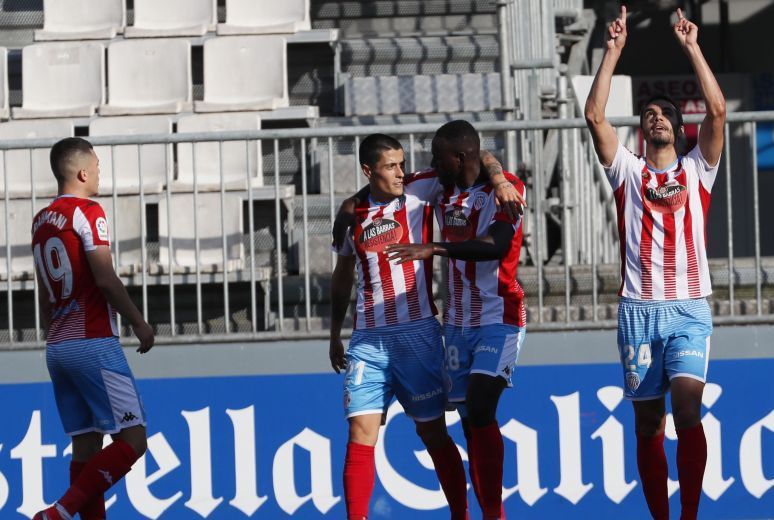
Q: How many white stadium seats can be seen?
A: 13